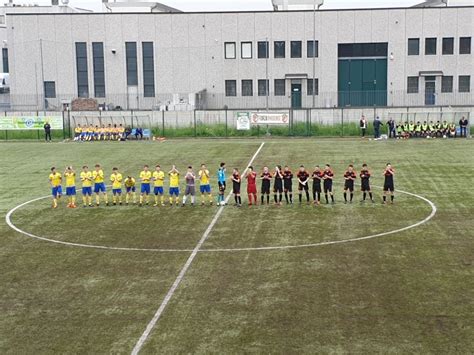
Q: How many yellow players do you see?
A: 10